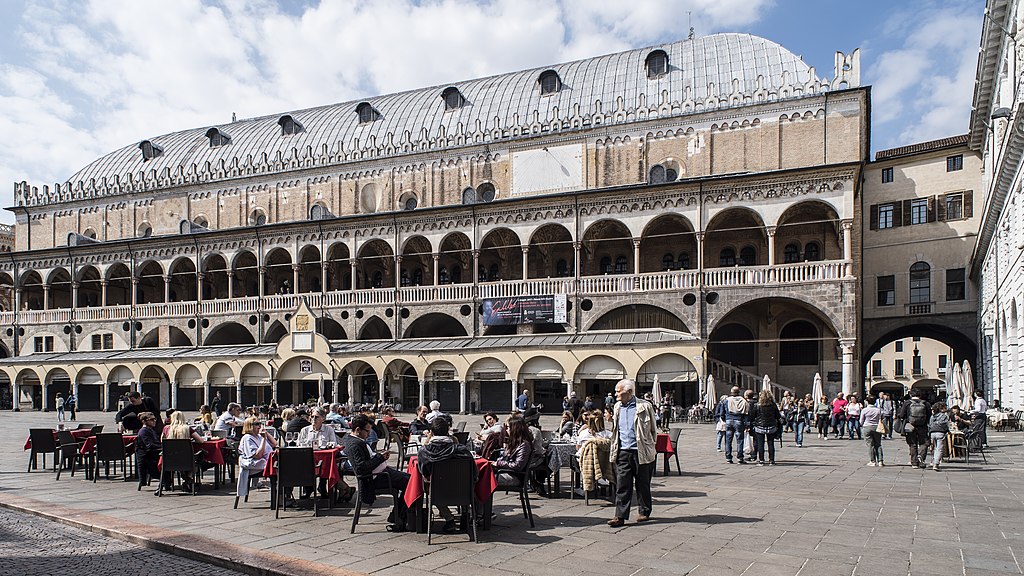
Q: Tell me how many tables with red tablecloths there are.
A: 6